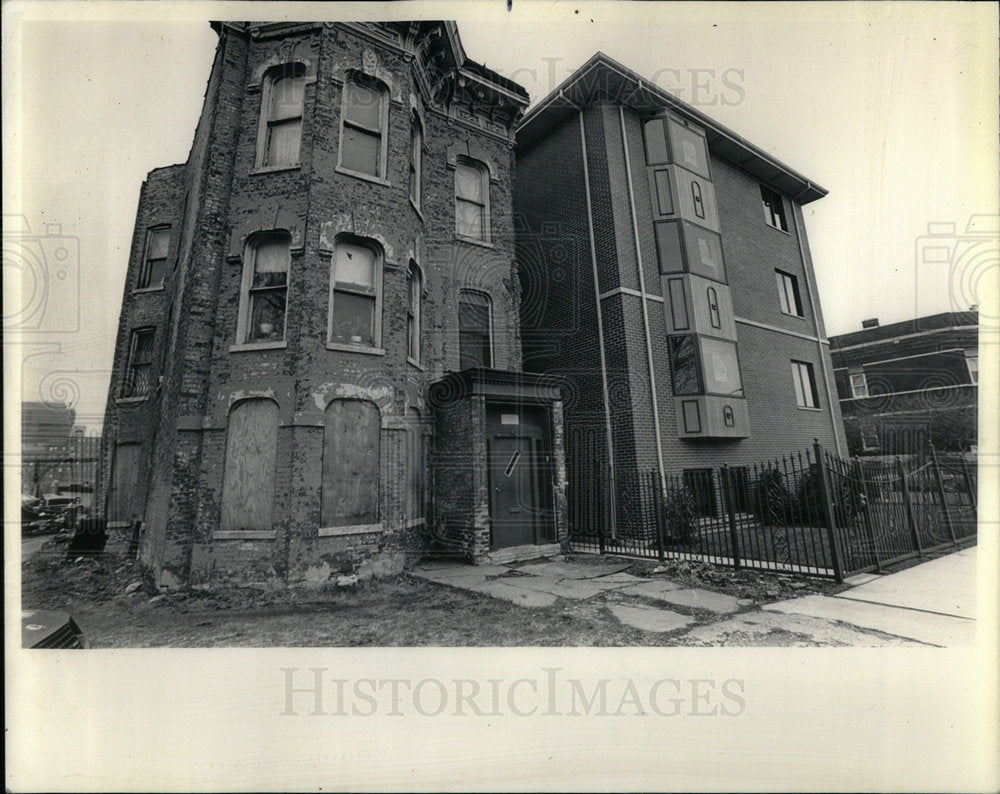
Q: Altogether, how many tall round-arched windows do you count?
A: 11